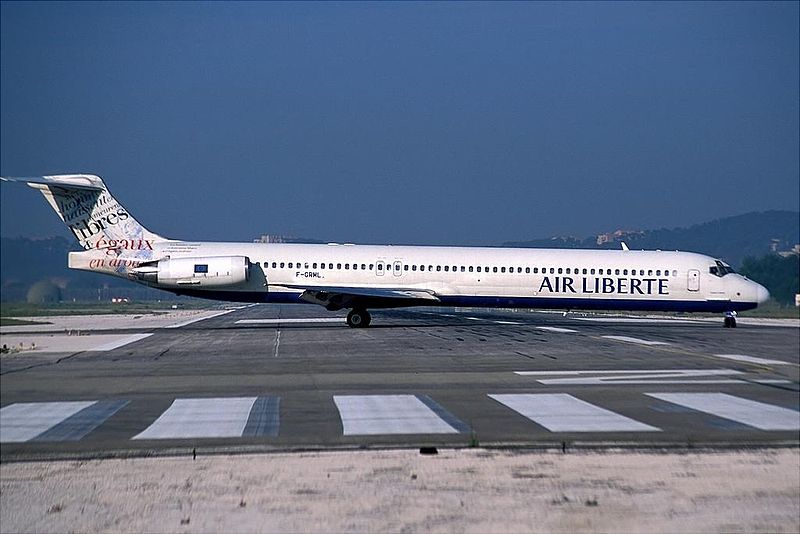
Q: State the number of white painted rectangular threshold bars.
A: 5